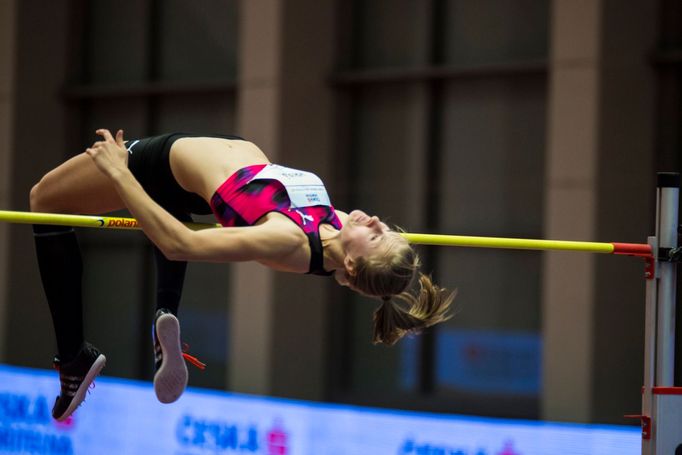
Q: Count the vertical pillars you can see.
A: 3